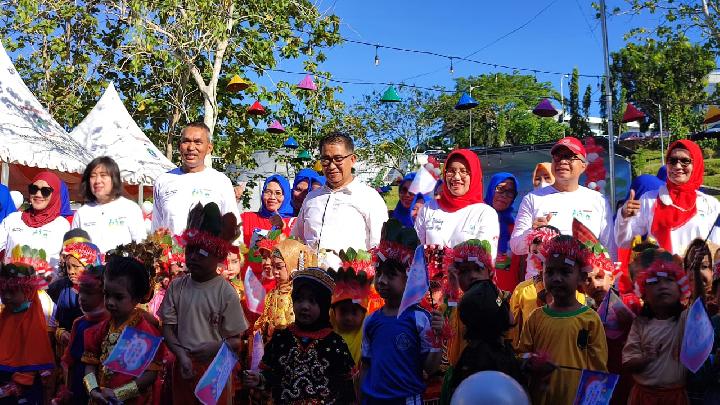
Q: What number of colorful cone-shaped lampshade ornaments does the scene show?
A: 12